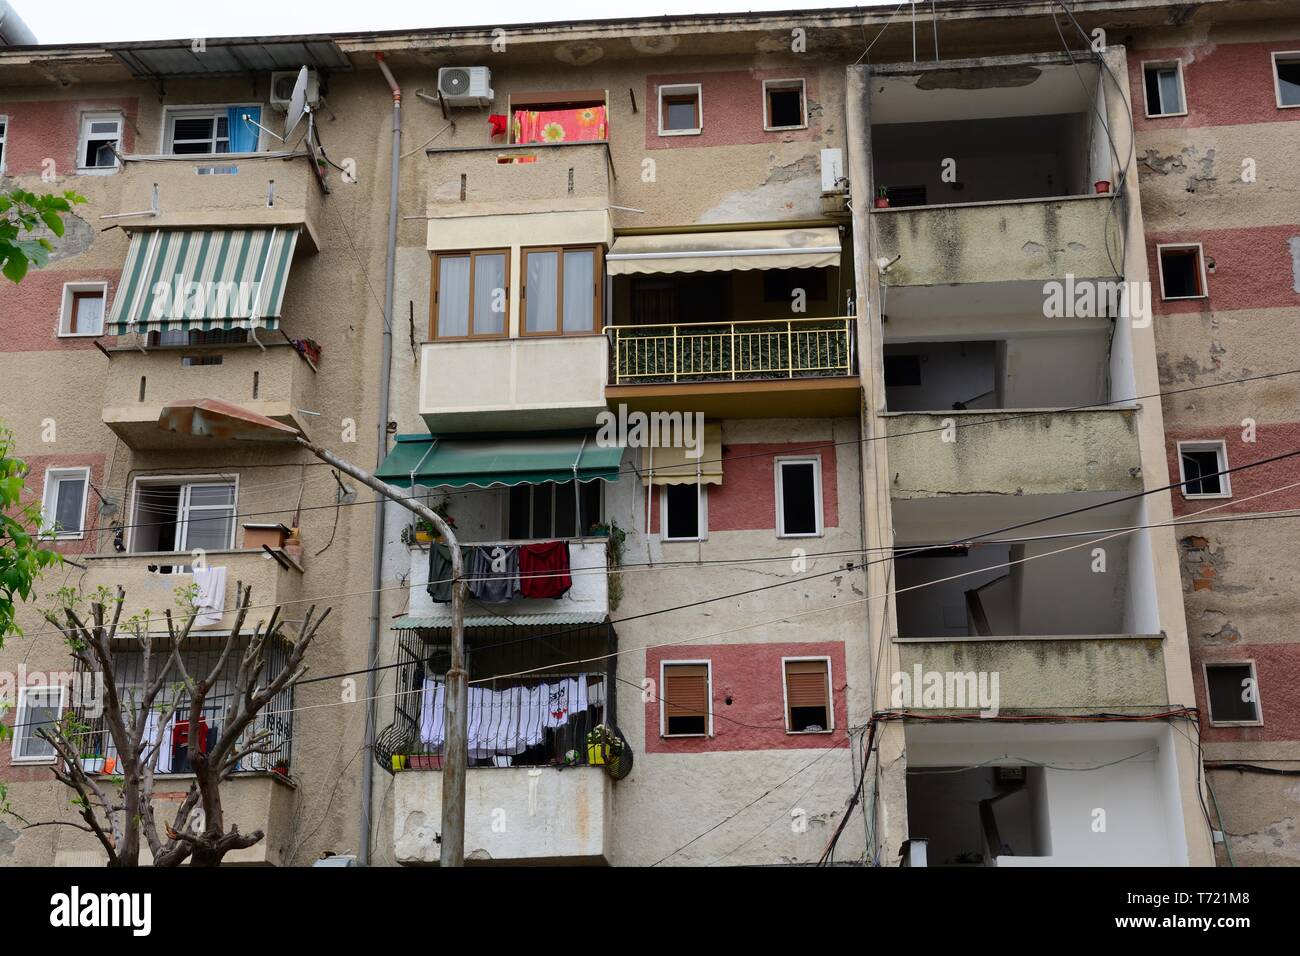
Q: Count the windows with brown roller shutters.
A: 2